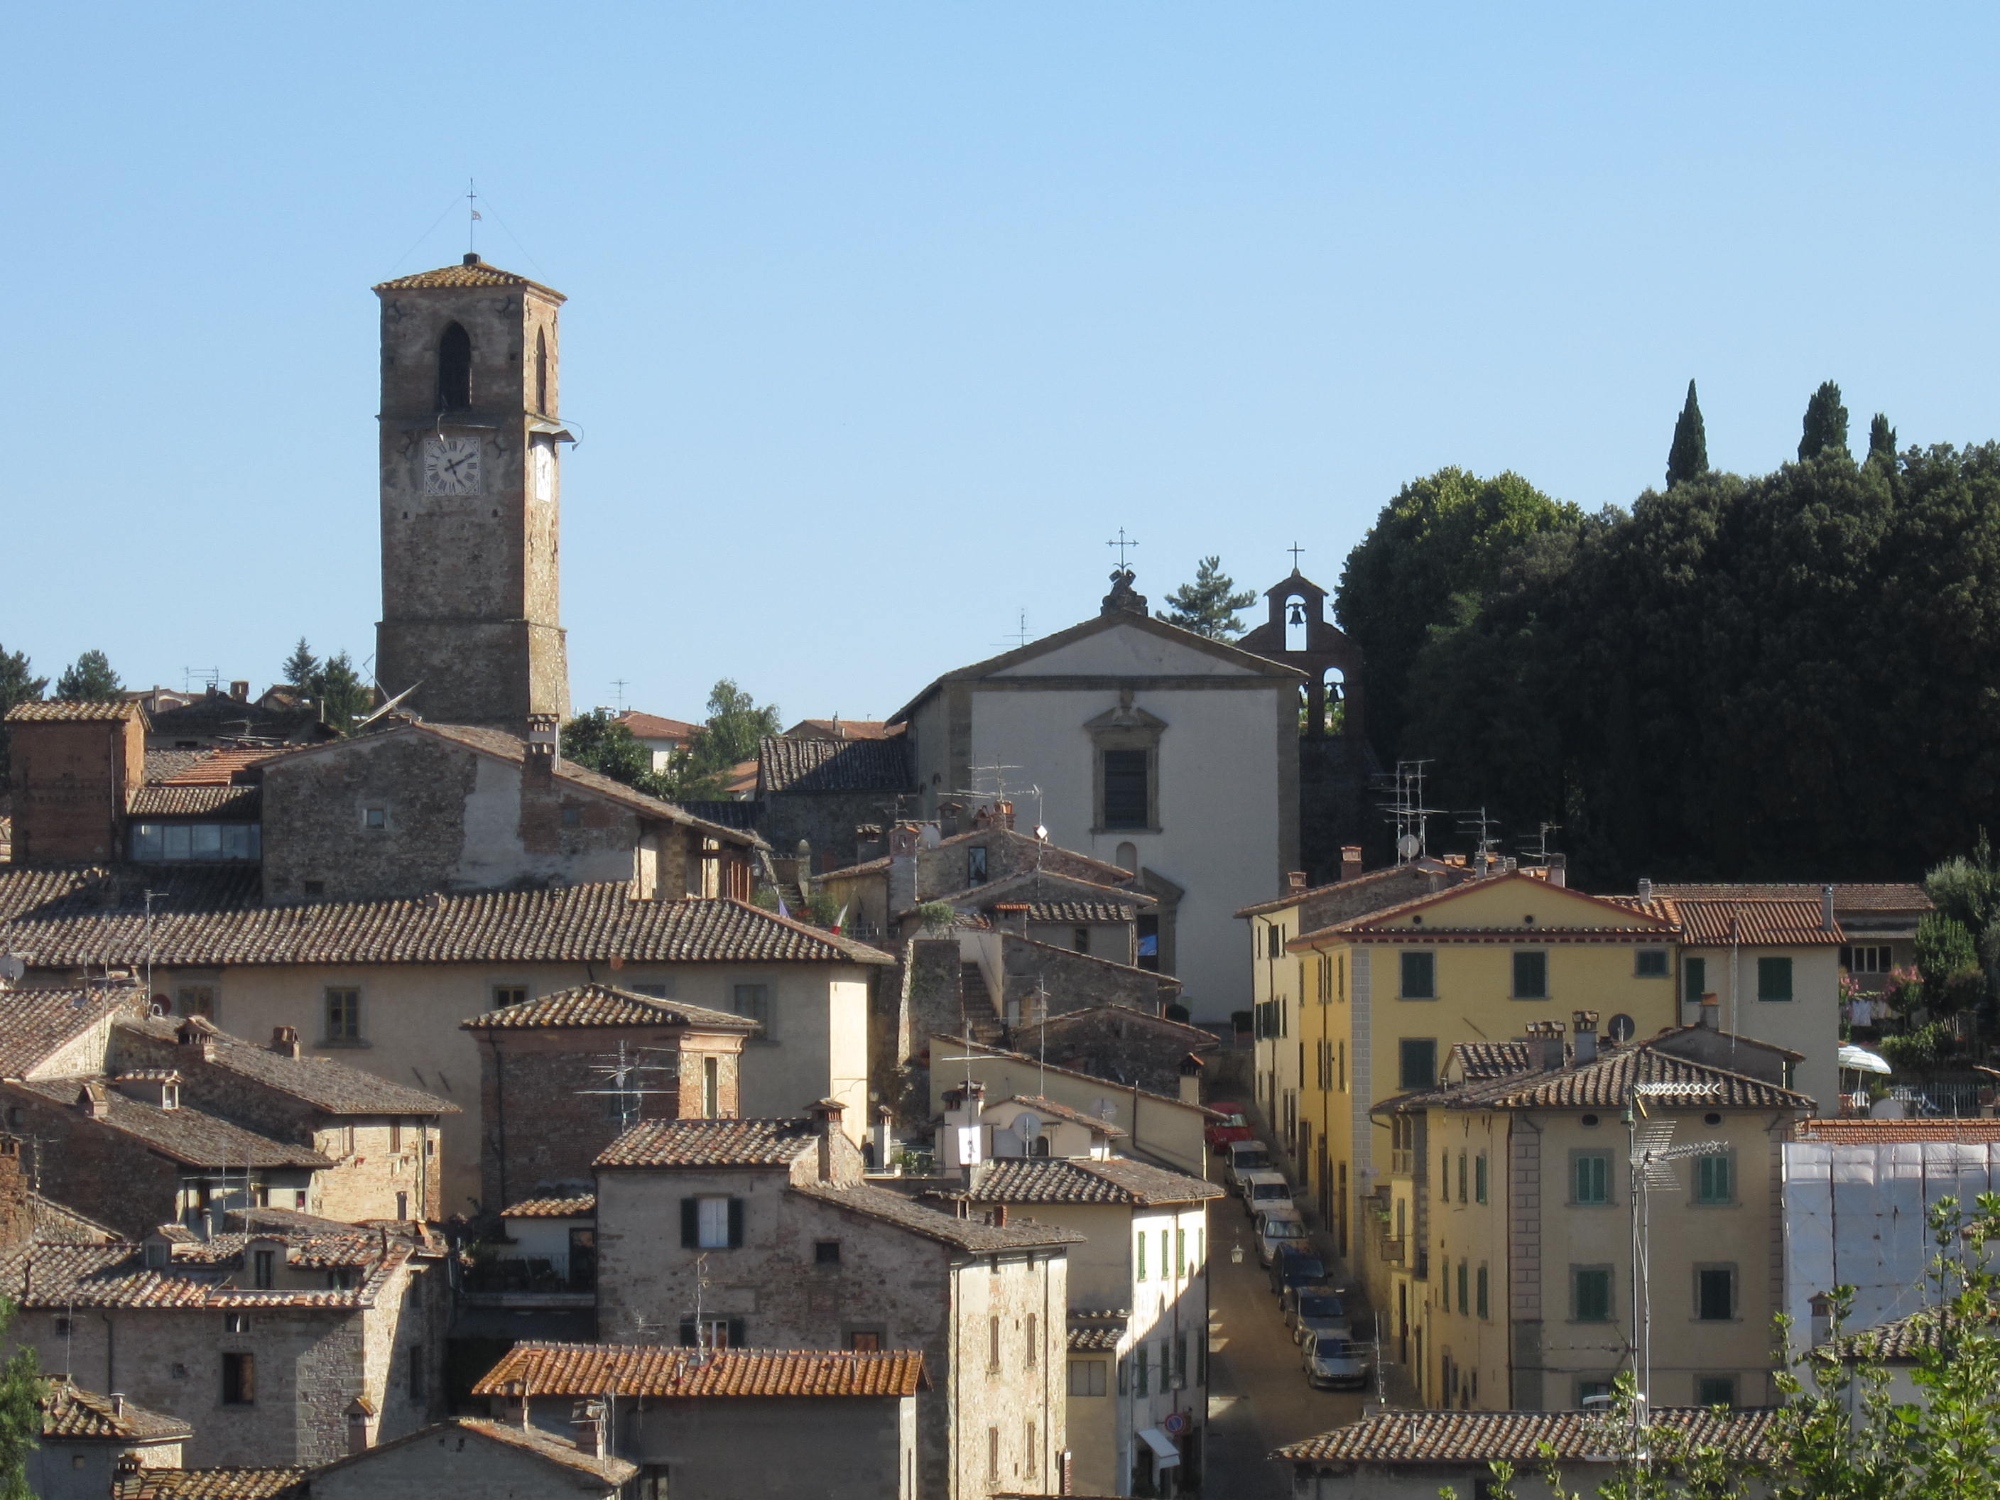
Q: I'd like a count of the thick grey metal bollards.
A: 0